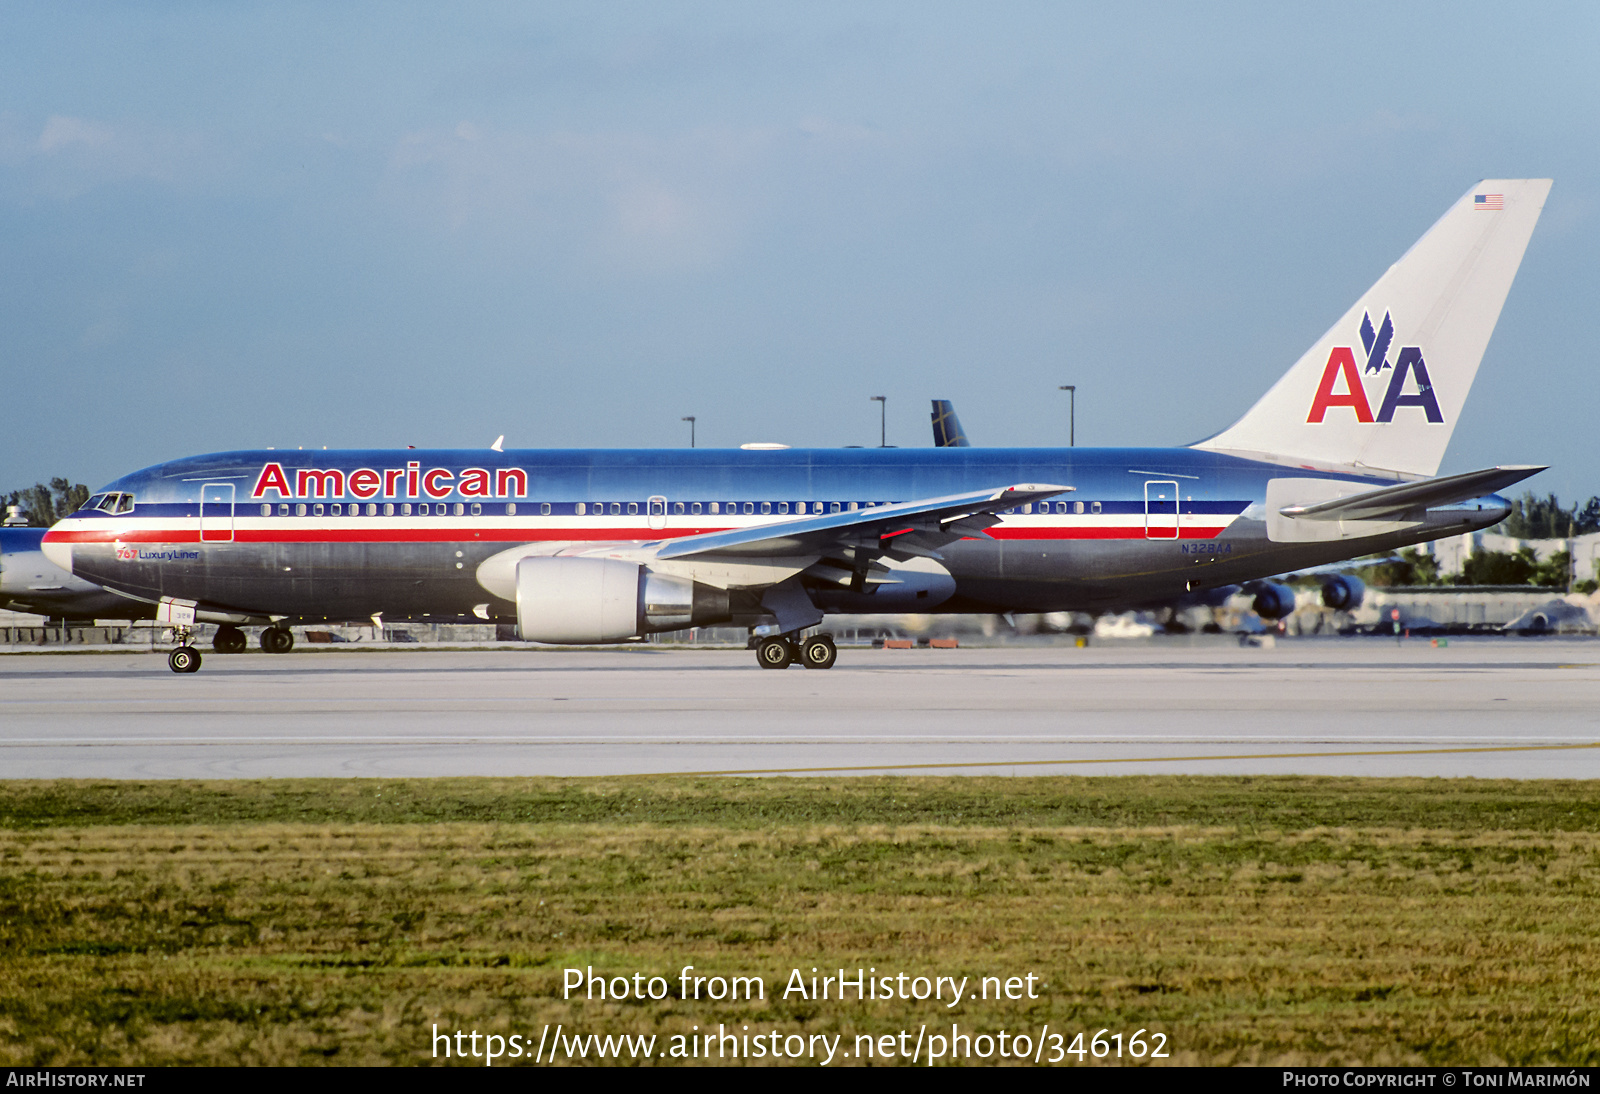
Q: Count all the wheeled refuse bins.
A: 0